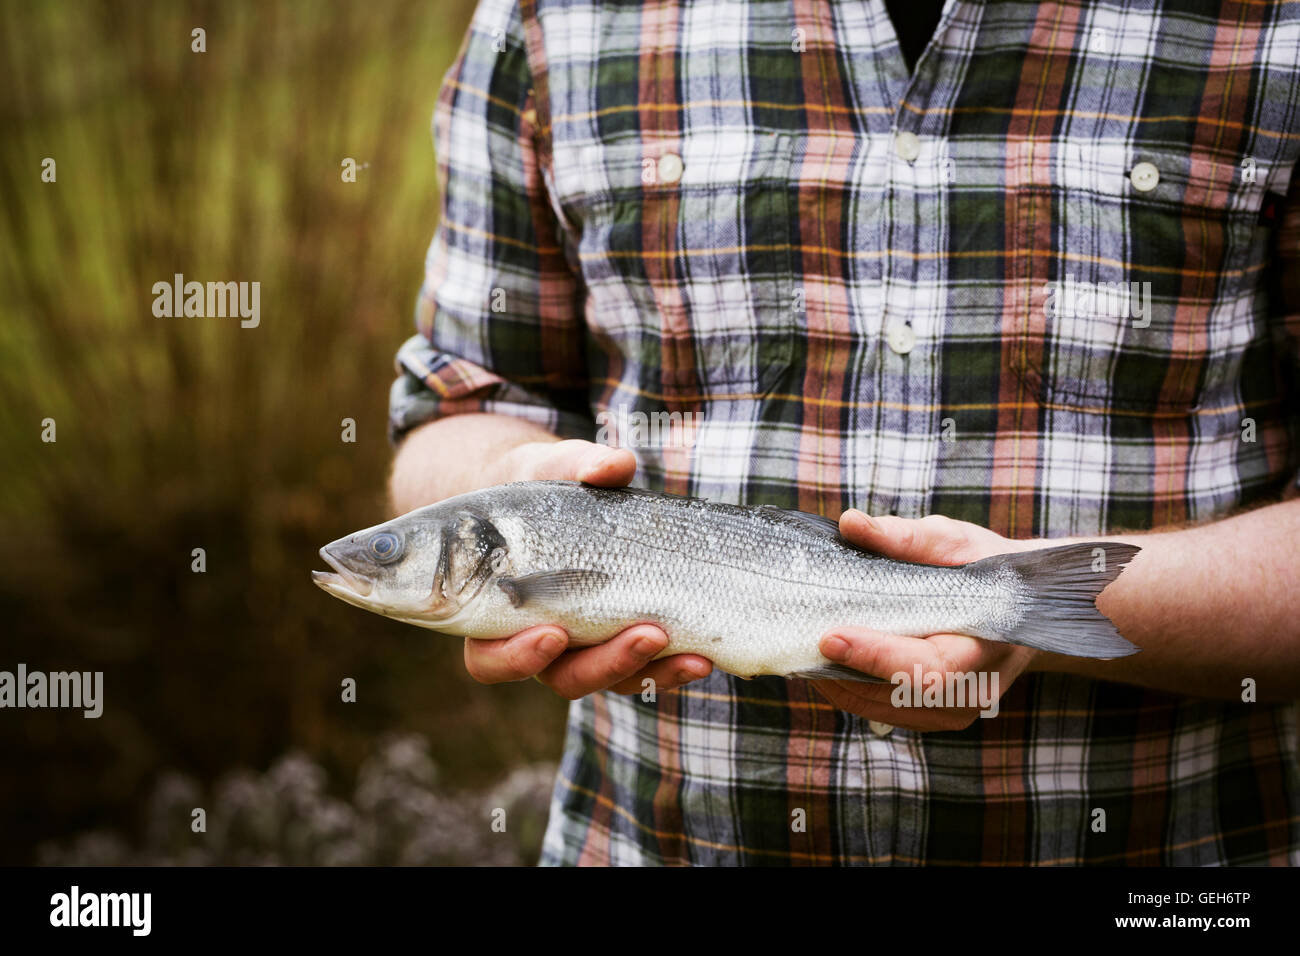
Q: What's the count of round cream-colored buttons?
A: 5